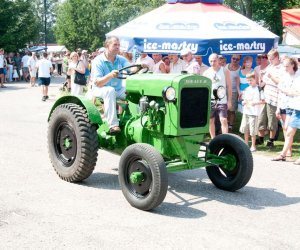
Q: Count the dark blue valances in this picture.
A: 2